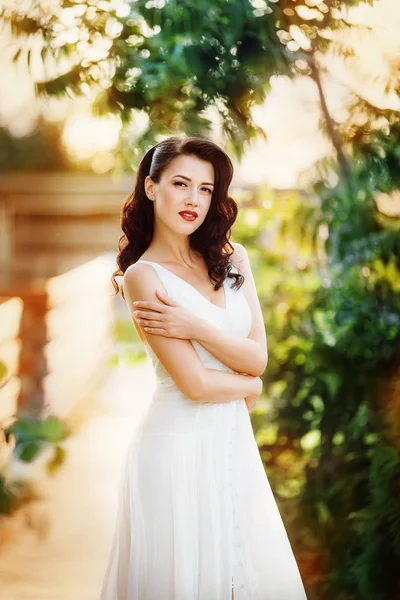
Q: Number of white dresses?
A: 1